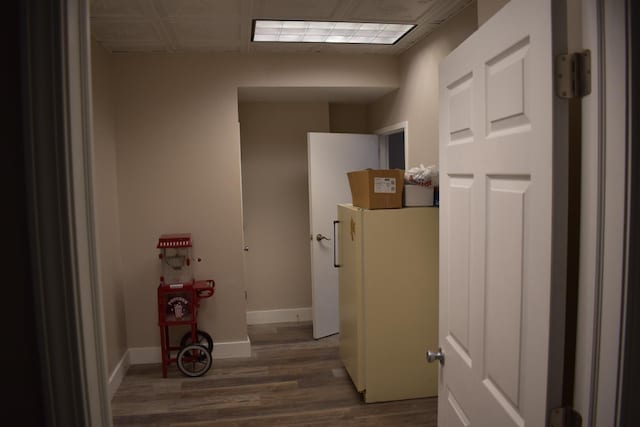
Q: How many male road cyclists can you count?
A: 0